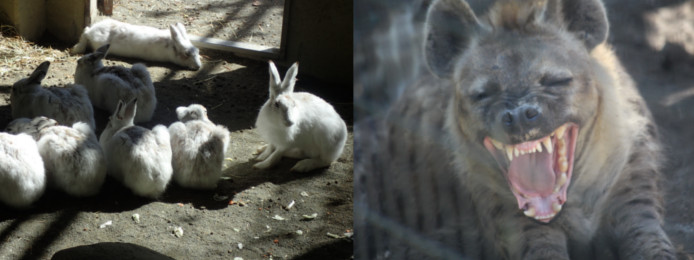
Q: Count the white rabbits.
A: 8